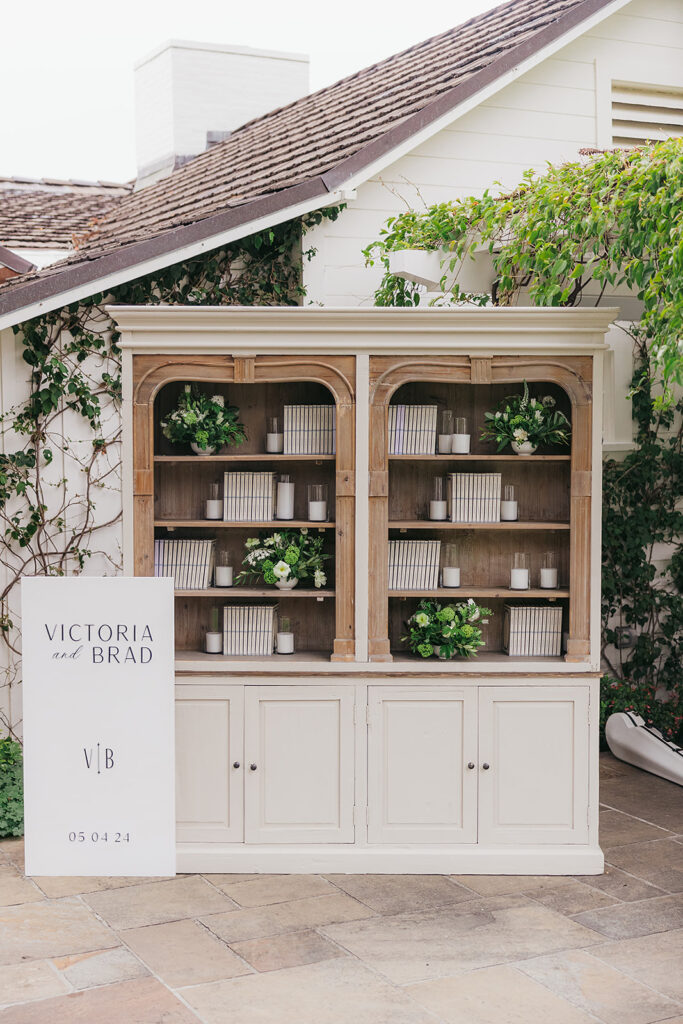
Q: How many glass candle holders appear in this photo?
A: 14